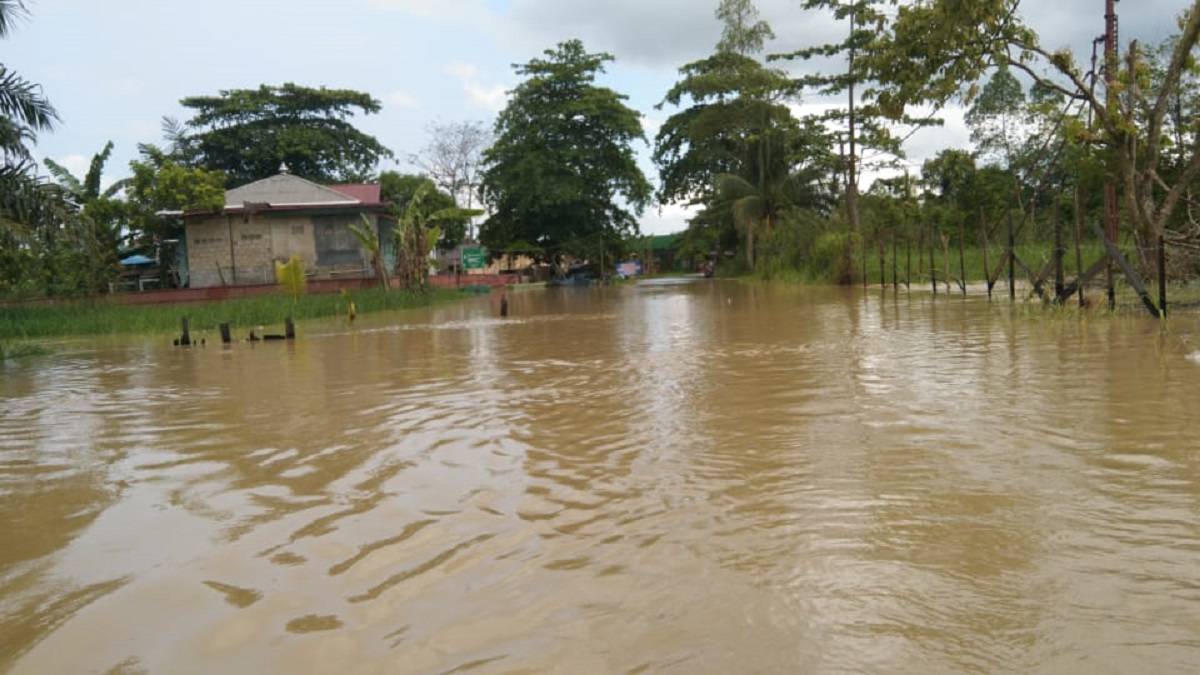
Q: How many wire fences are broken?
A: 1